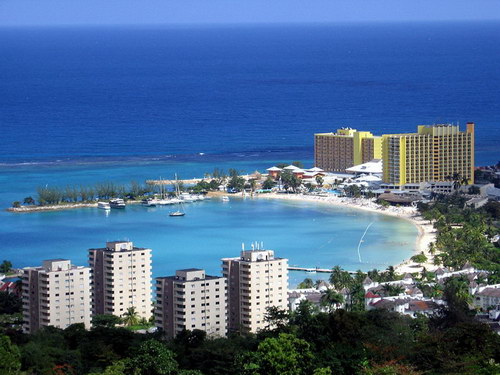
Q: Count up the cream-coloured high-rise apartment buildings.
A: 4